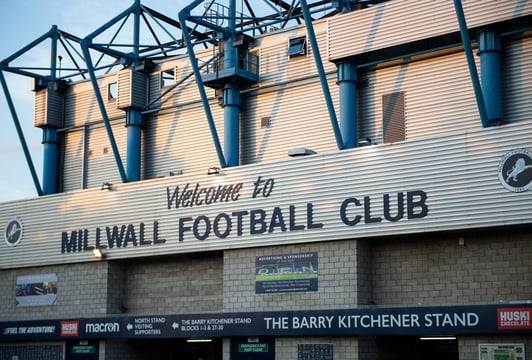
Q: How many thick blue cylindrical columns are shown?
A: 5